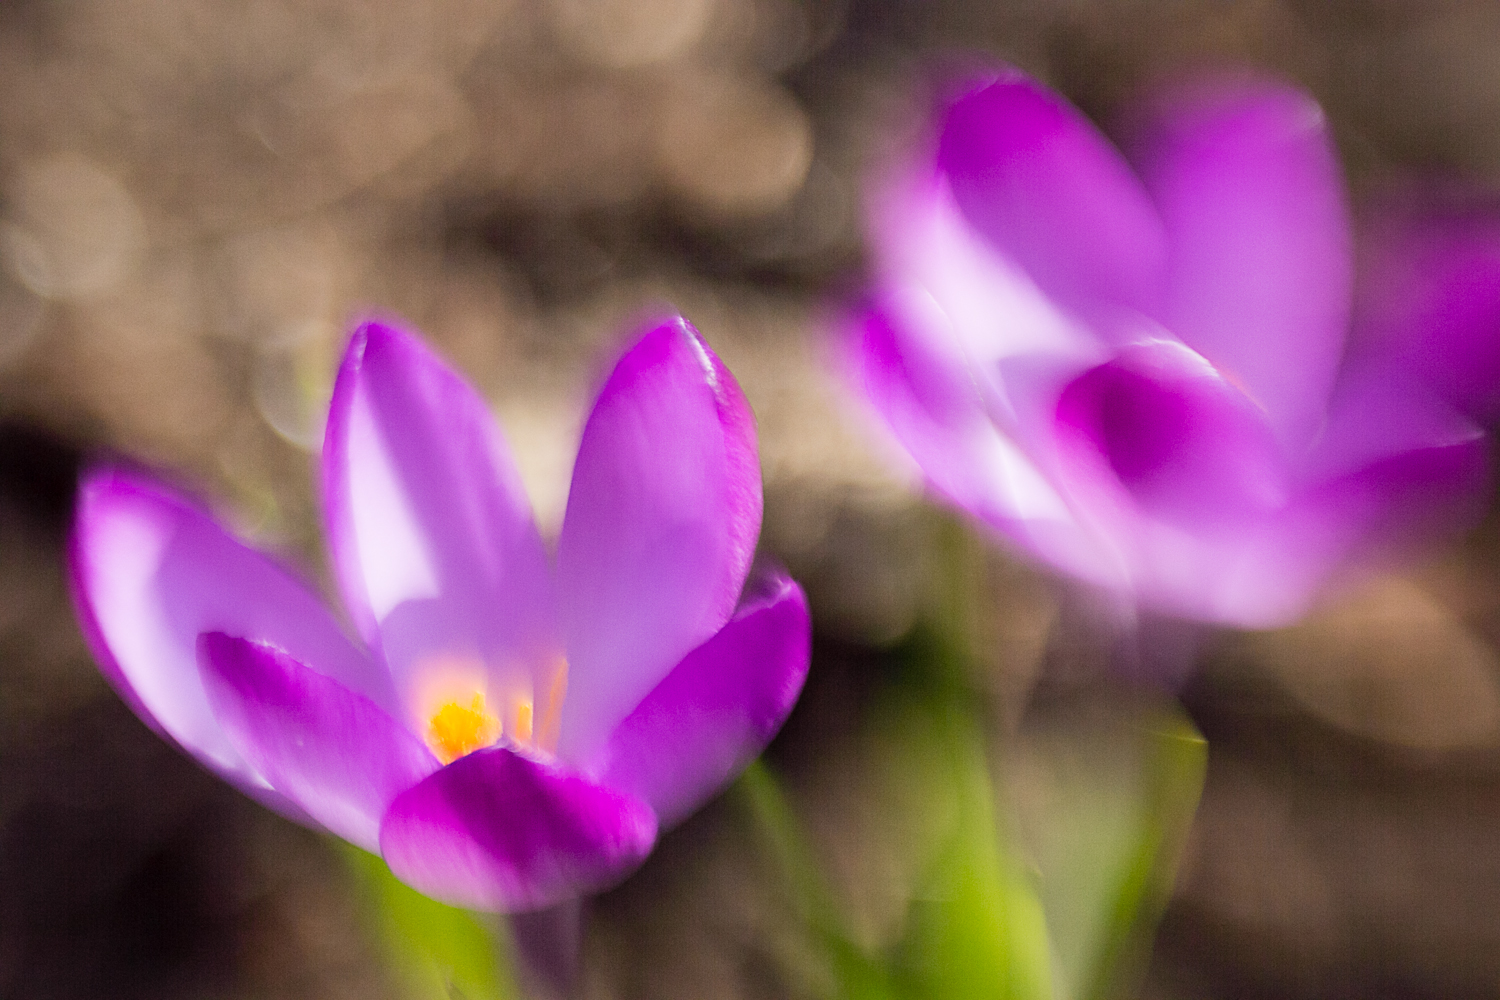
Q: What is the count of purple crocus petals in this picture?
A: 12